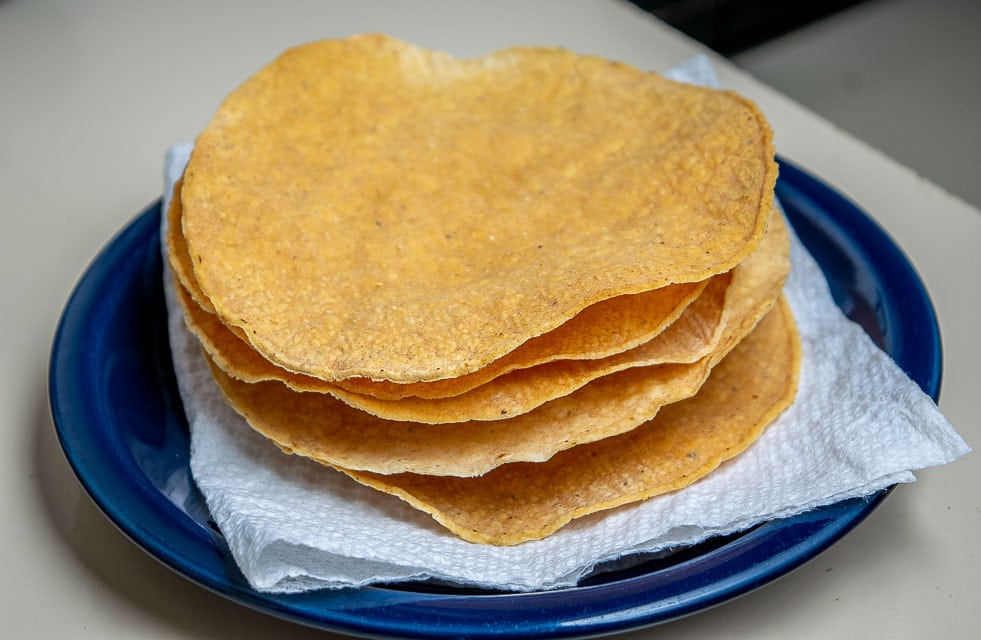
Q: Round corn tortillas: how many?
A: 5